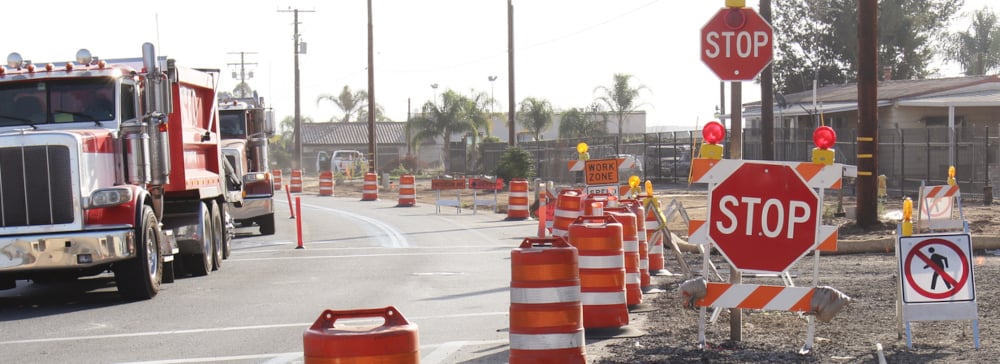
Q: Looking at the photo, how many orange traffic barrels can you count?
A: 14